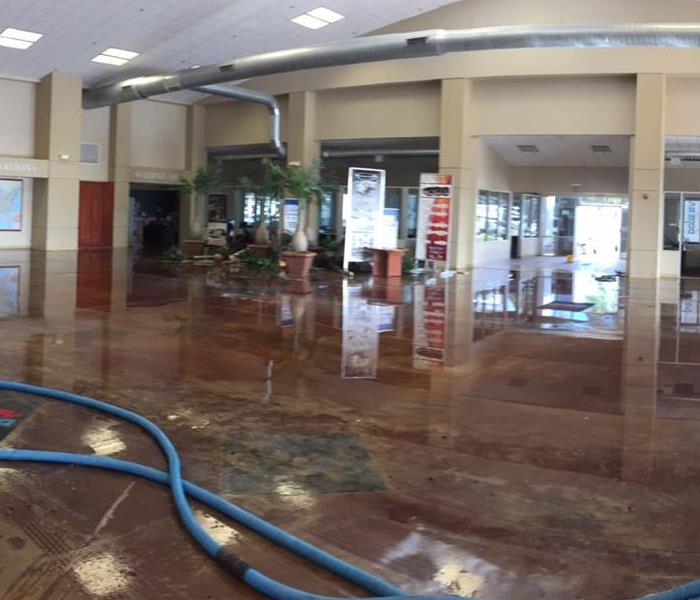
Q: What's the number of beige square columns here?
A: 6